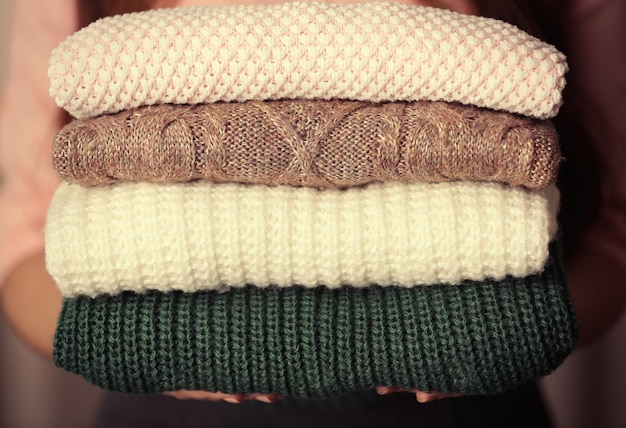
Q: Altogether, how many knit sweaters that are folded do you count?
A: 4